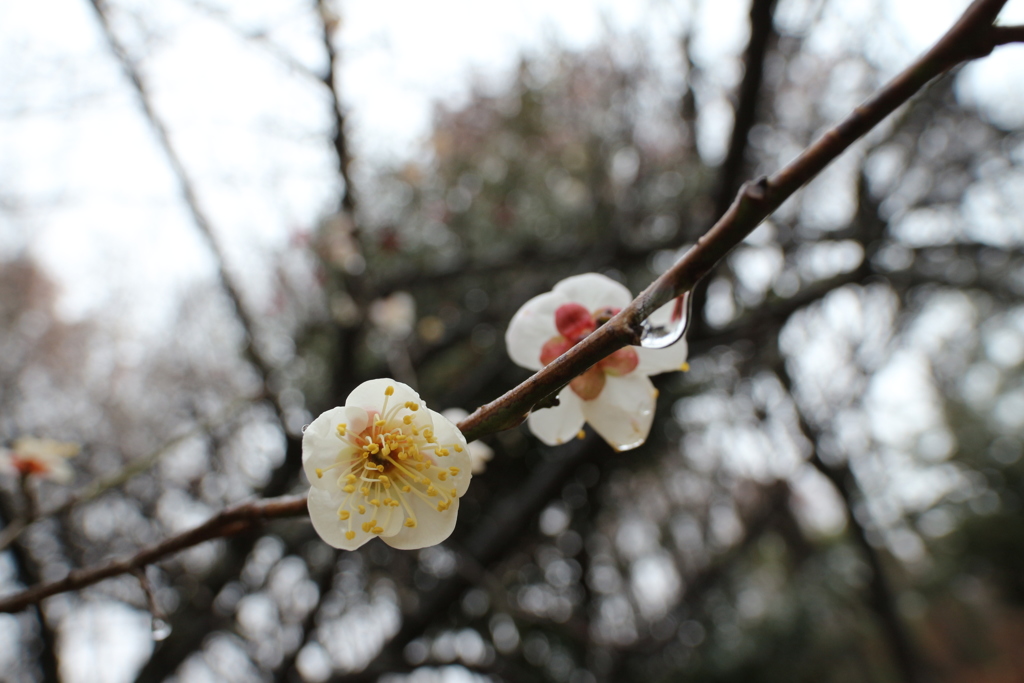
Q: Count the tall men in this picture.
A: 0